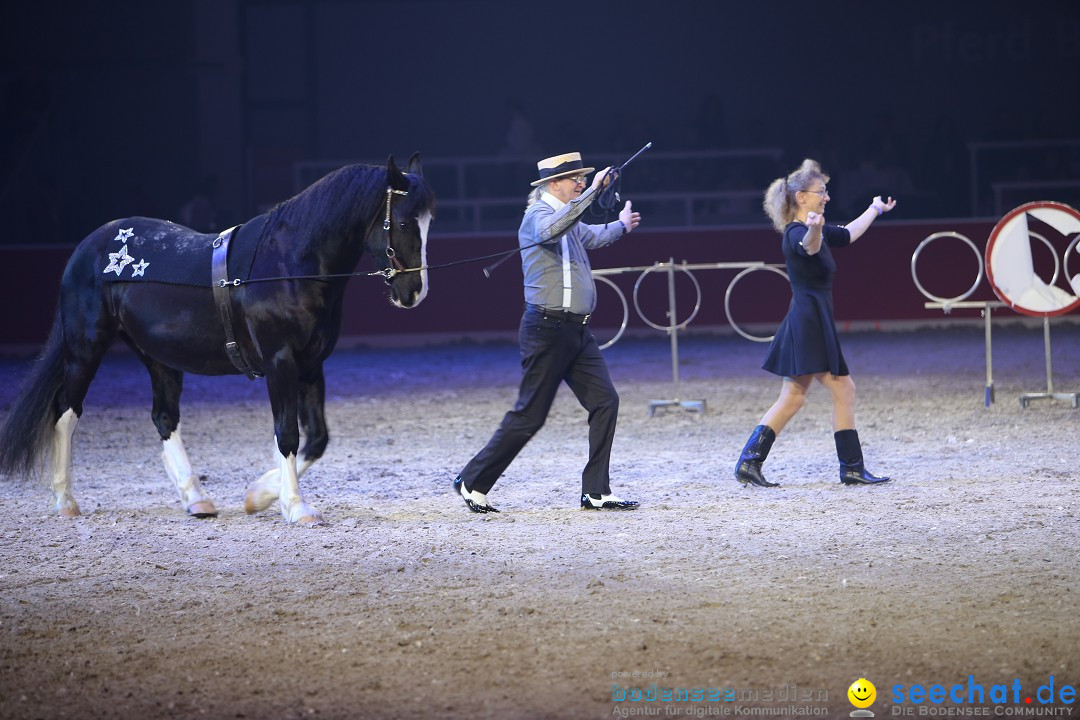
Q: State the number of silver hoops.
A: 6